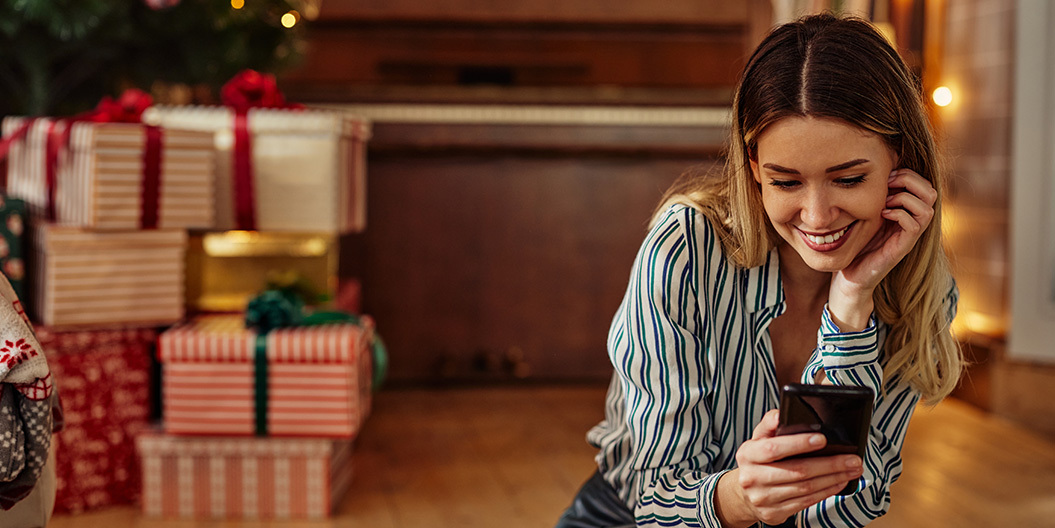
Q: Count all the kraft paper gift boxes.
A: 2